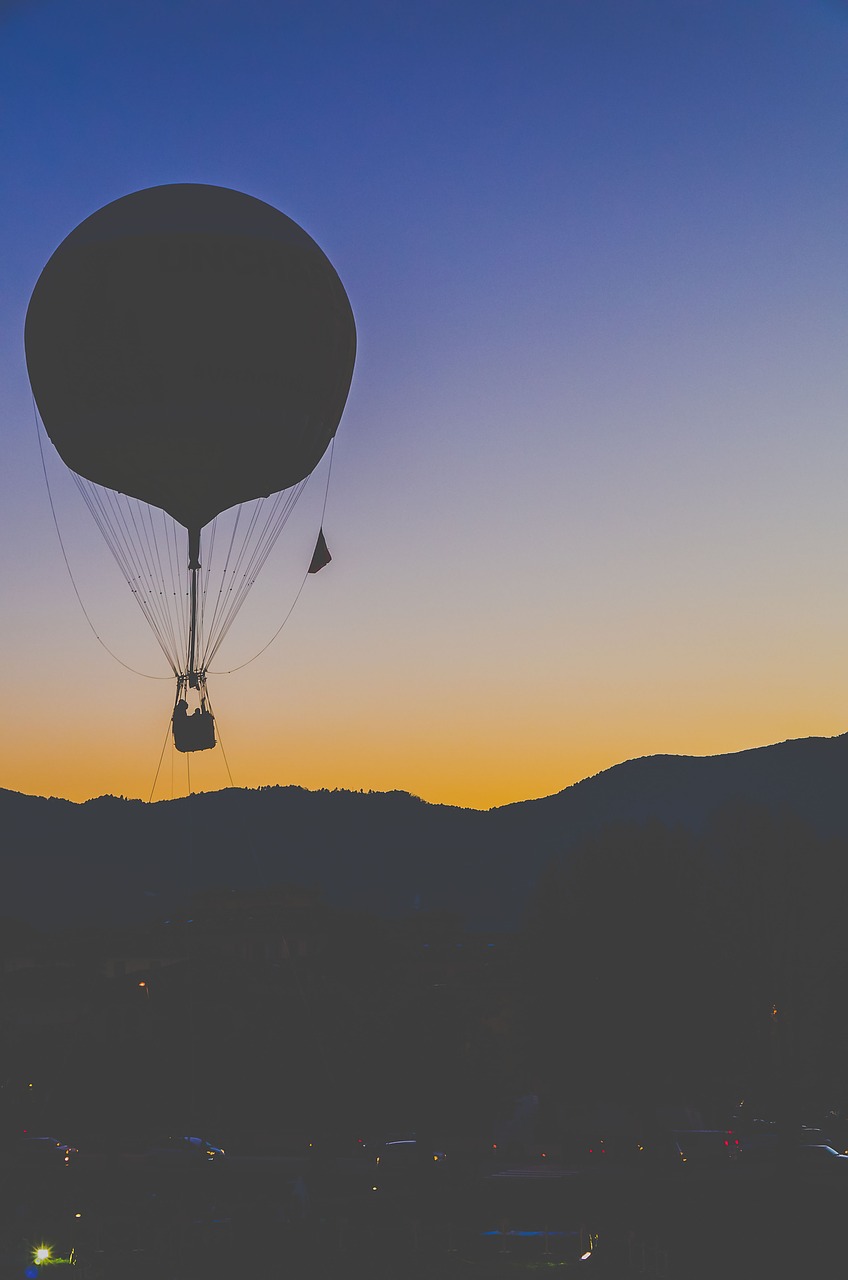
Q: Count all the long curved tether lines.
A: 2